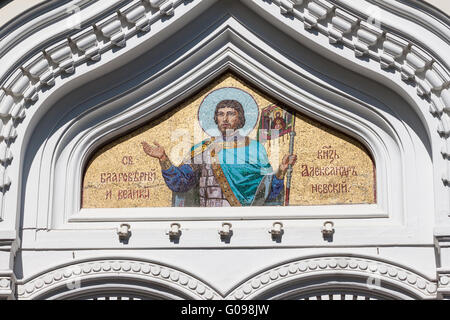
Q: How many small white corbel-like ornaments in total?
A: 5